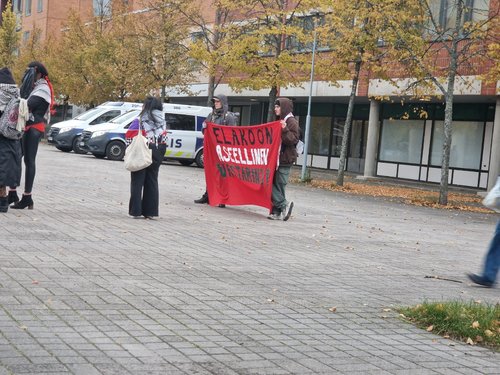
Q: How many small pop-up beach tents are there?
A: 0